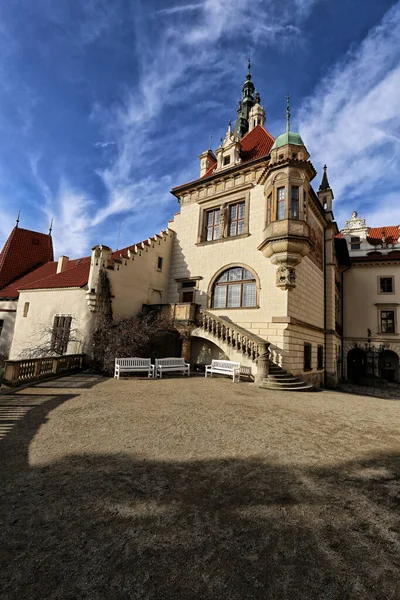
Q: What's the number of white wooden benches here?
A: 3